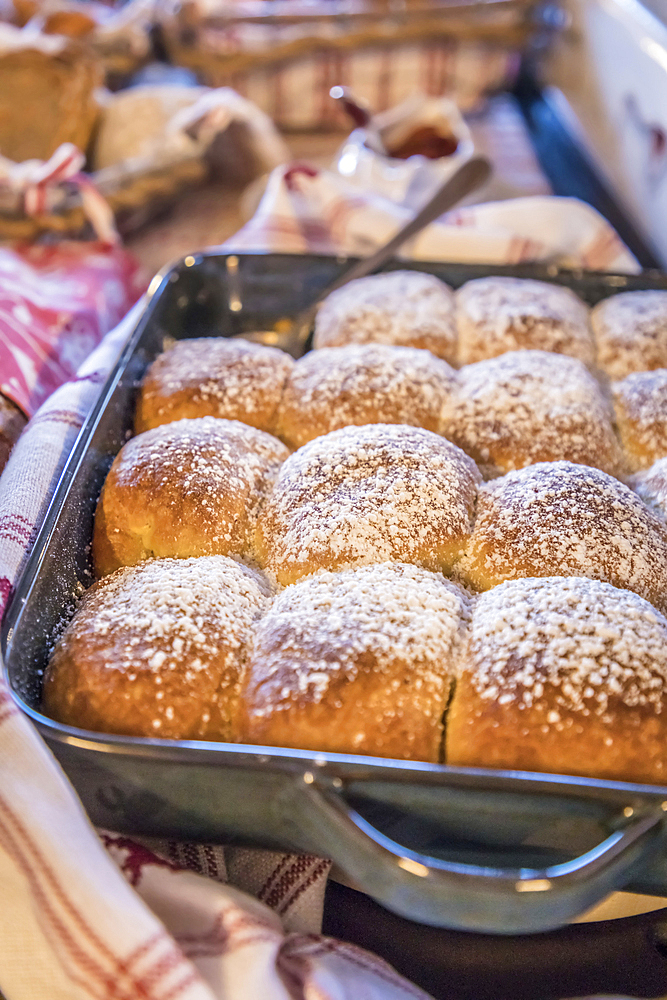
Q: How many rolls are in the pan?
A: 14